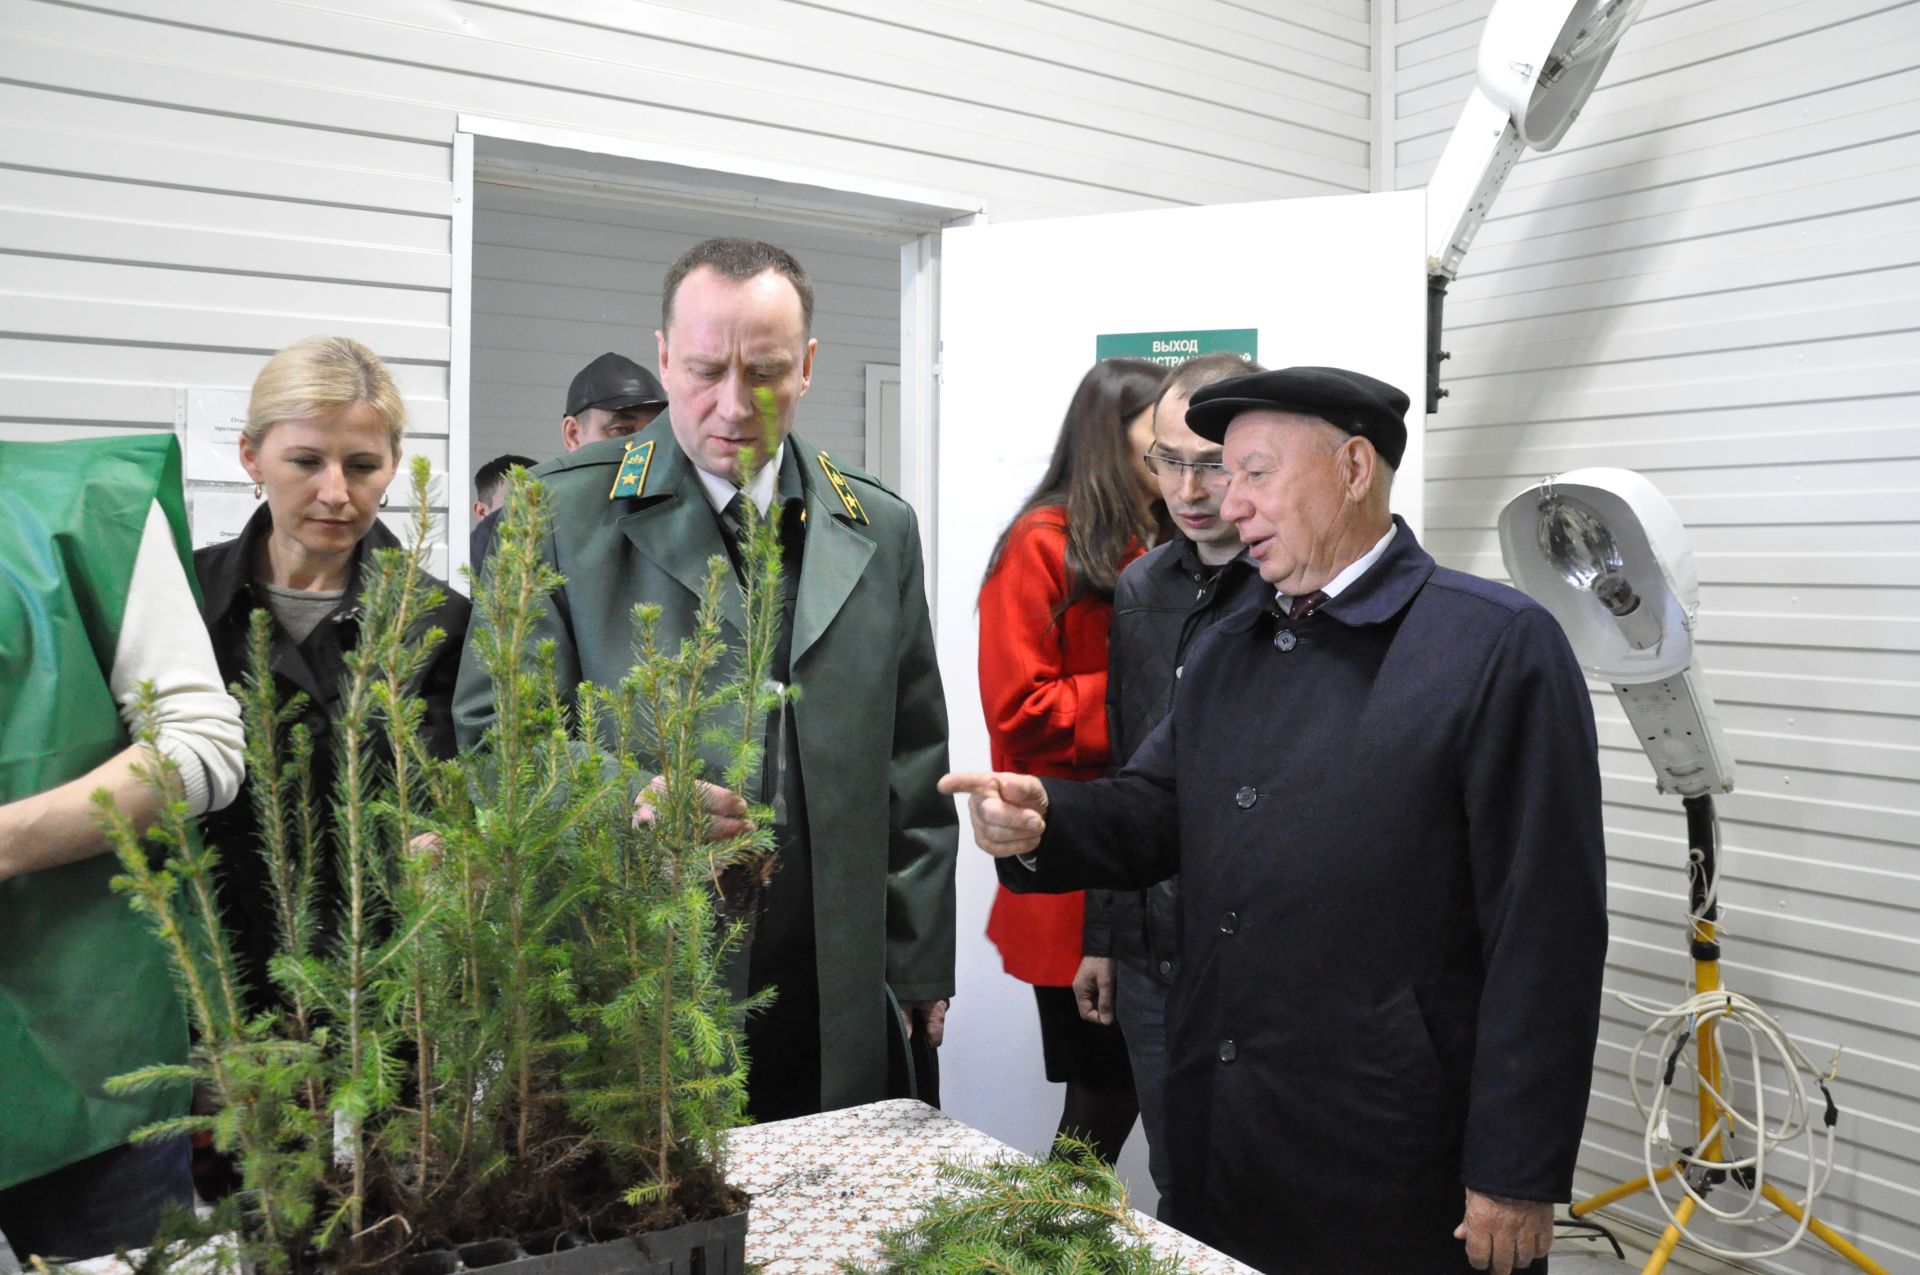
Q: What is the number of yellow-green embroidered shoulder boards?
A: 2